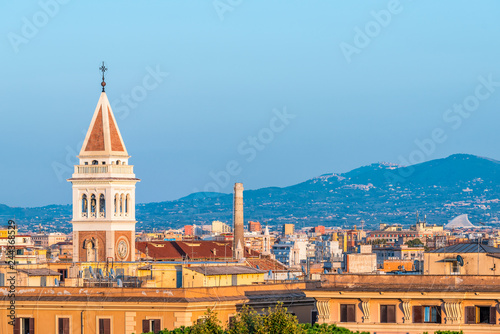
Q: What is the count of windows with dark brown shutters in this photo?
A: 8